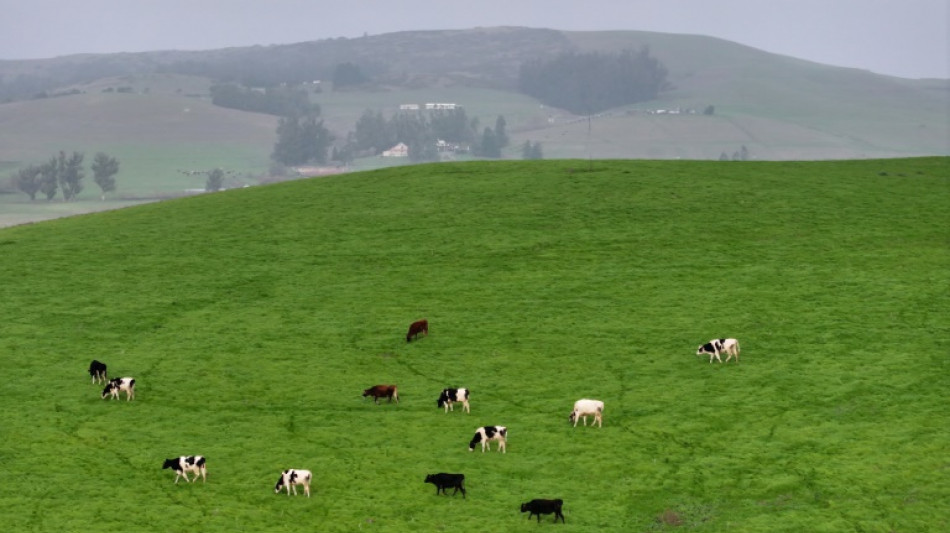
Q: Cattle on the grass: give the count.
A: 12